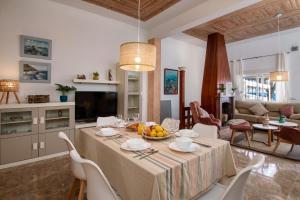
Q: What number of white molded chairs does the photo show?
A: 6